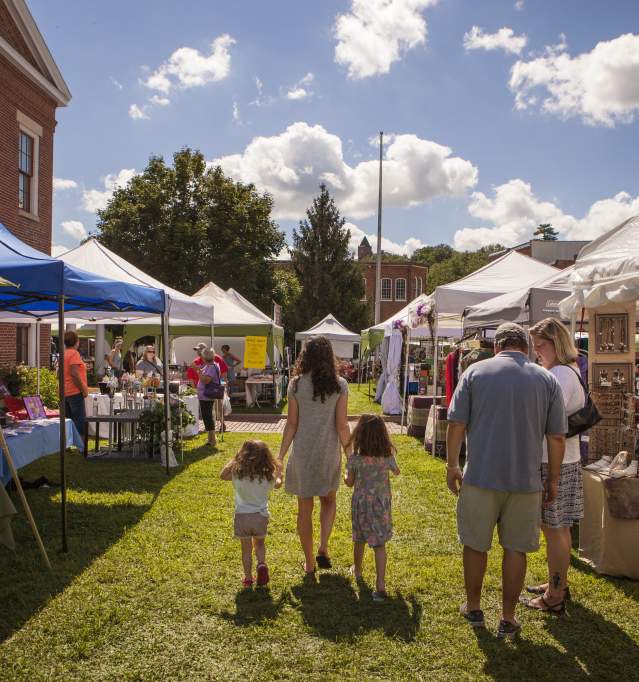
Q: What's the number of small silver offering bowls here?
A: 0